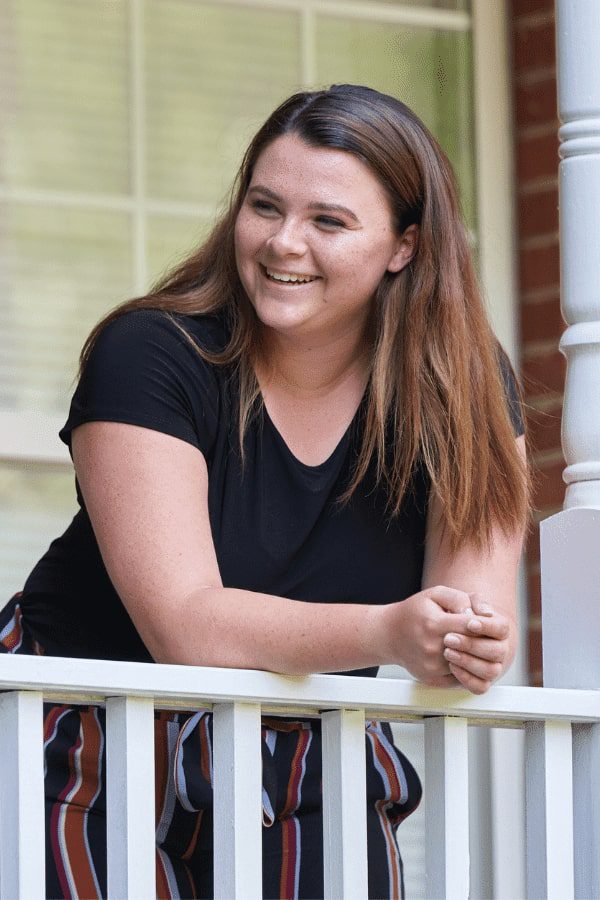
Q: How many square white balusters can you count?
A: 6